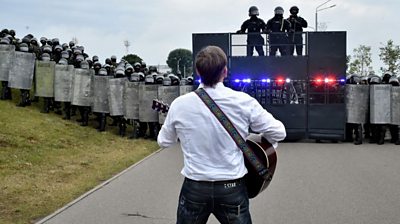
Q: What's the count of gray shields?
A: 14